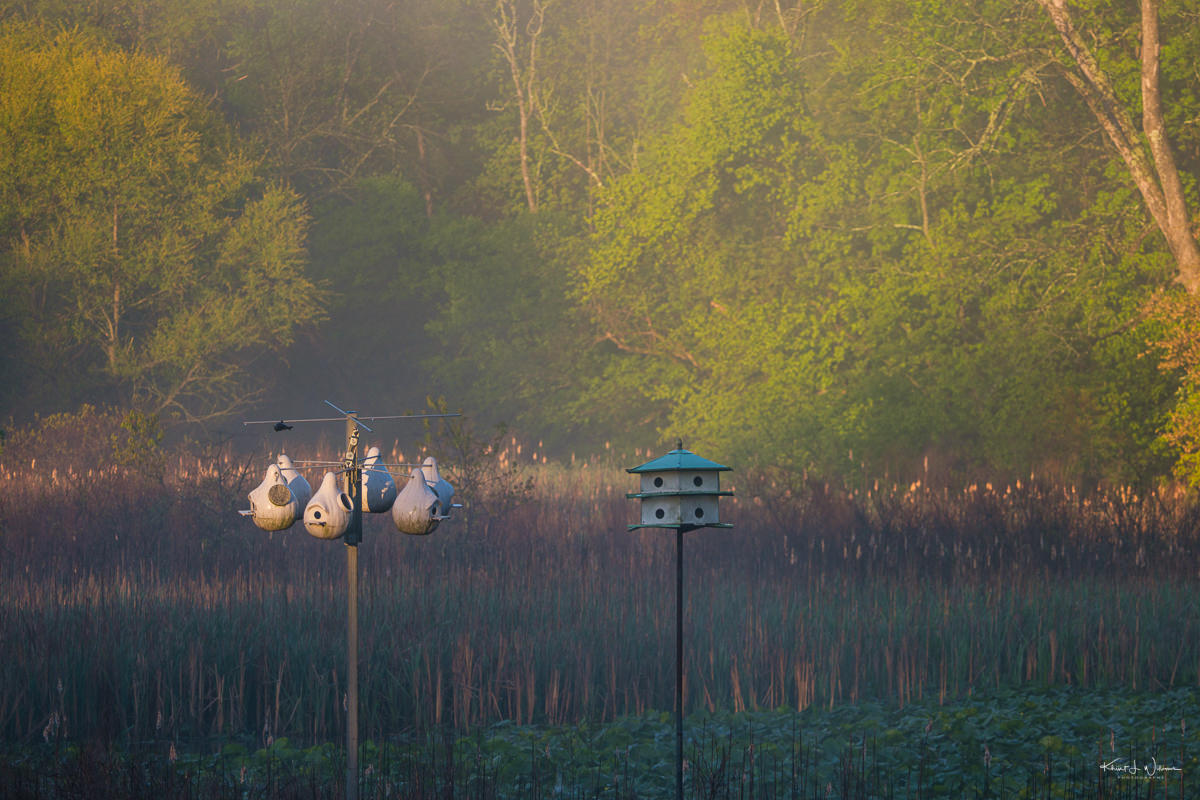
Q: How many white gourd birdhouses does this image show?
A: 6